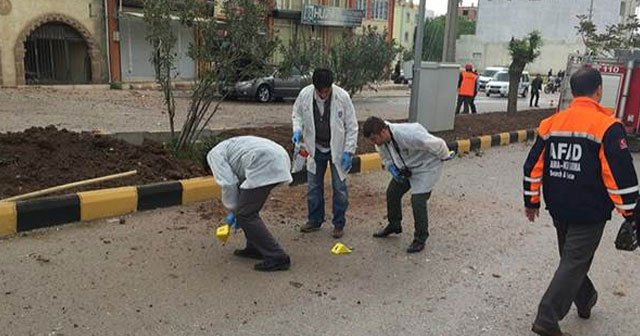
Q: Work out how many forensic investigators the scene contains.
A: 3